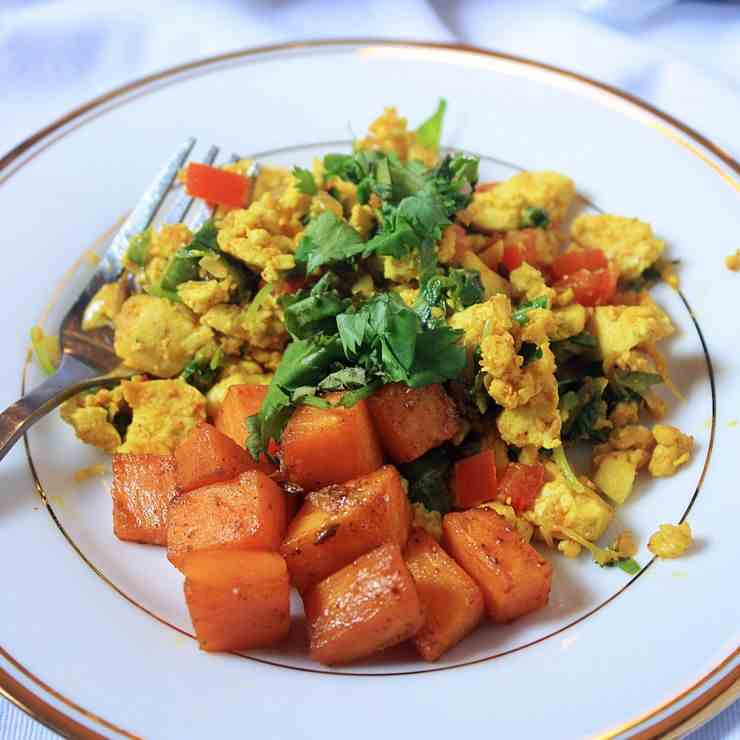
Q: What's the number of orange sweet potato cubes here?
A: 11